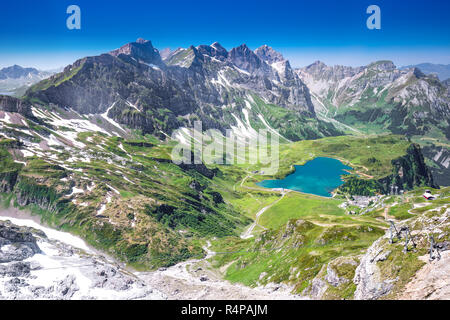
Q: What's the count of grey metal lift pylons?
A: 3